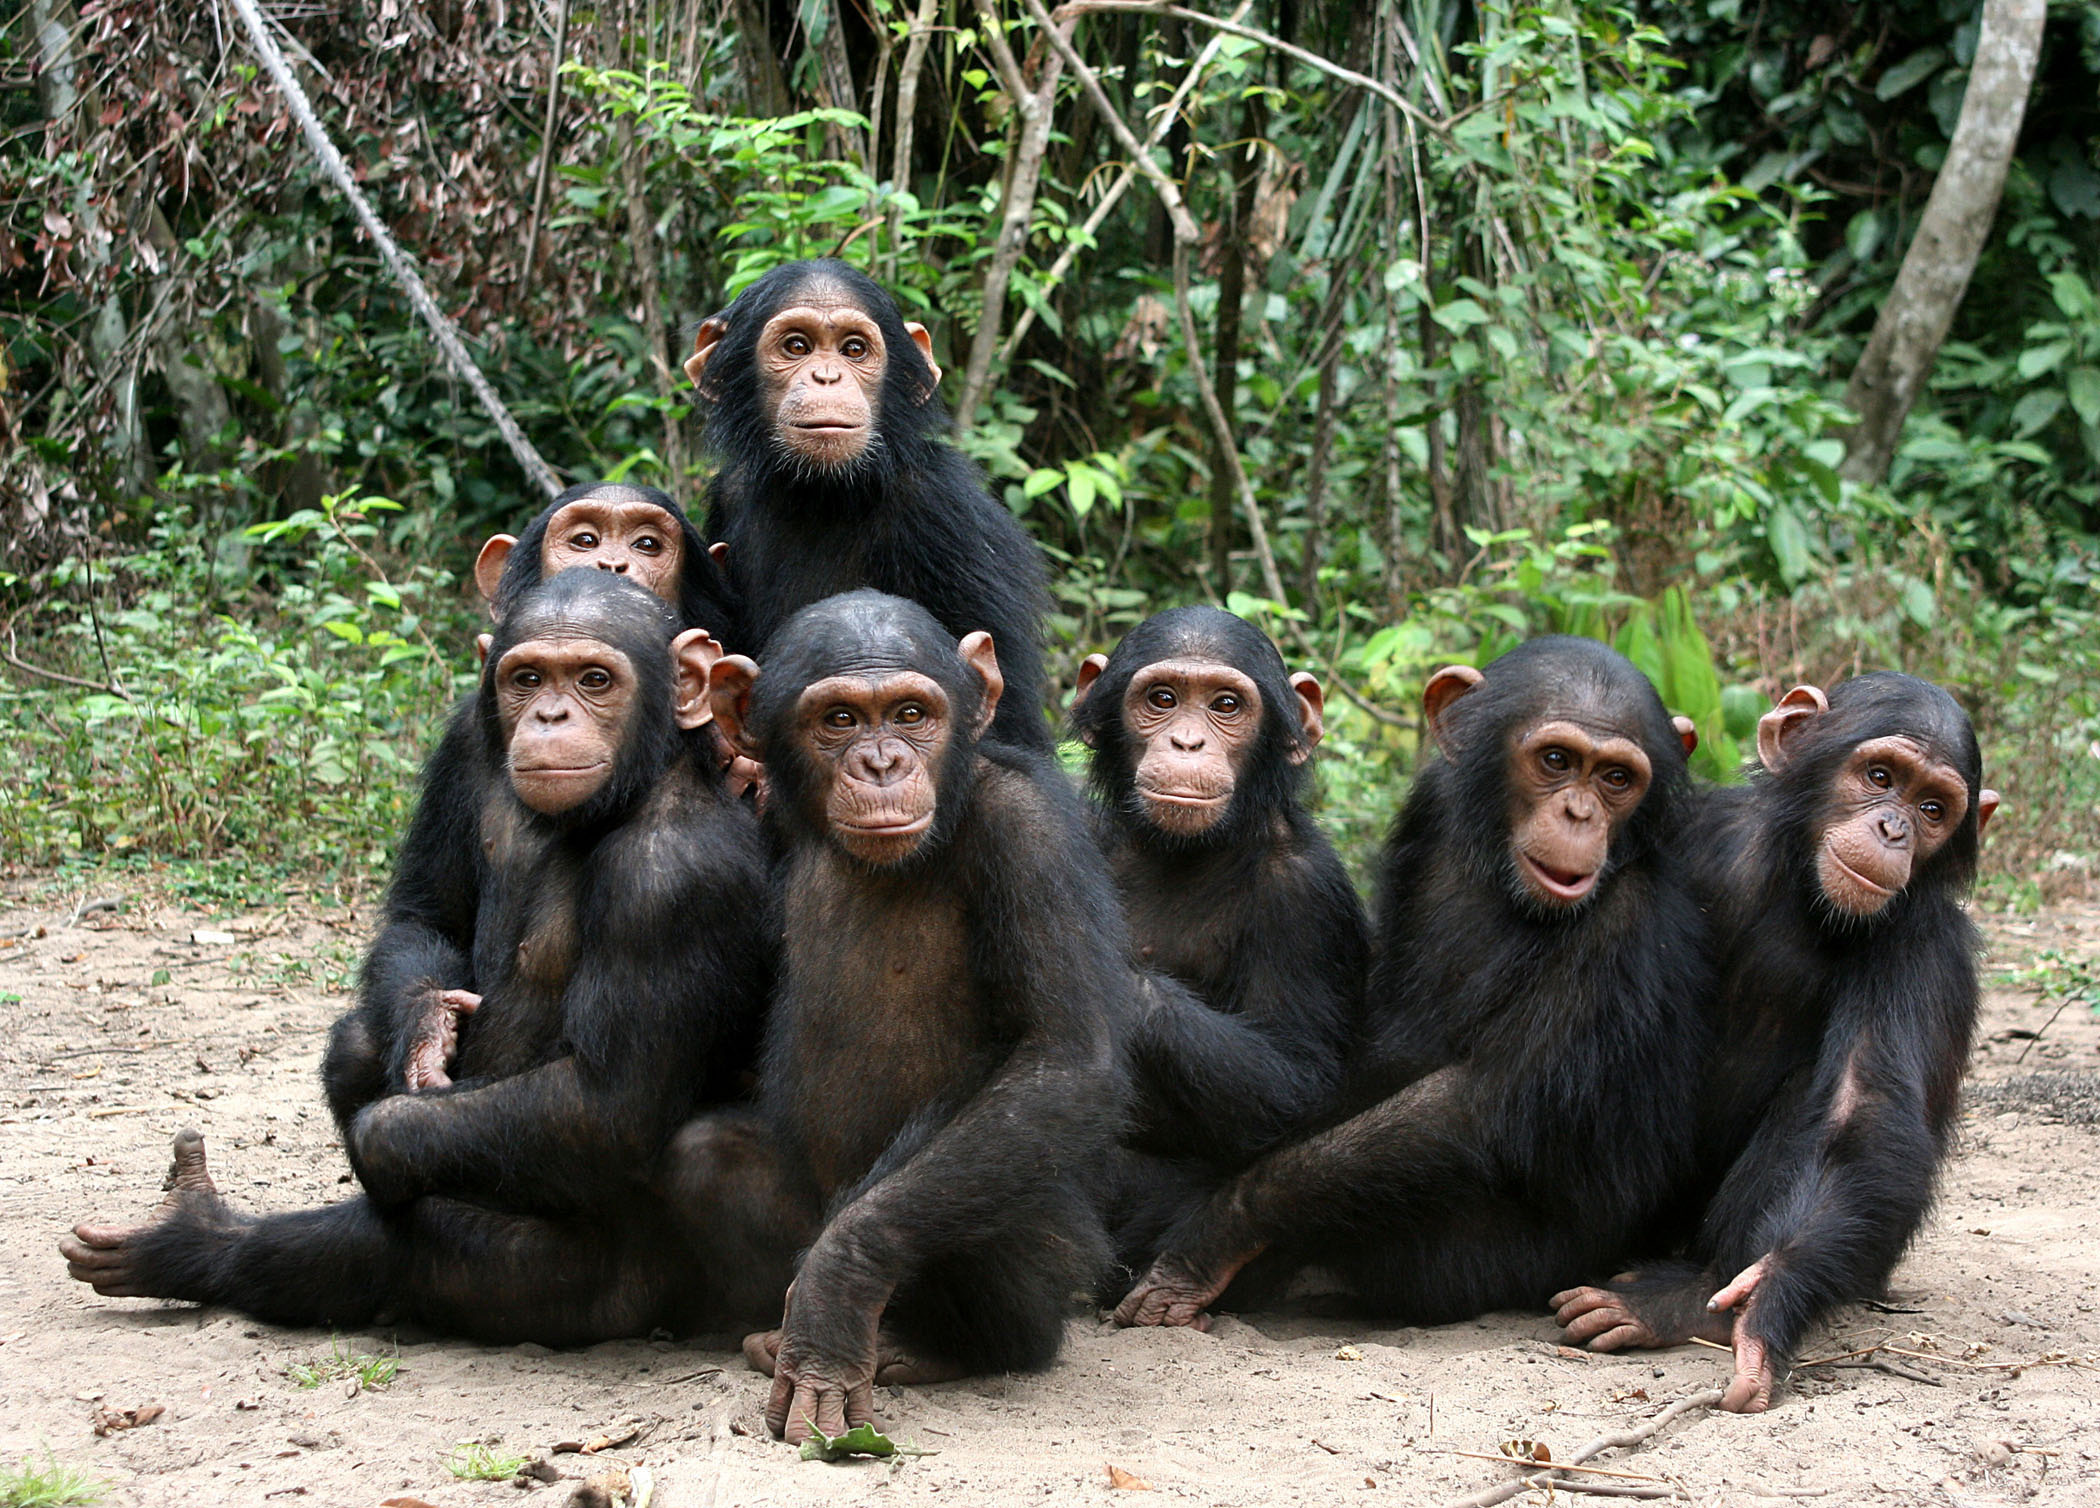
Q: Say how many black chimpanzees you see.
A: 7